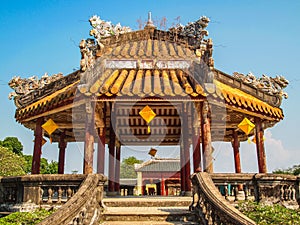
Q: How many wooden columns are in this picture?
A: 12